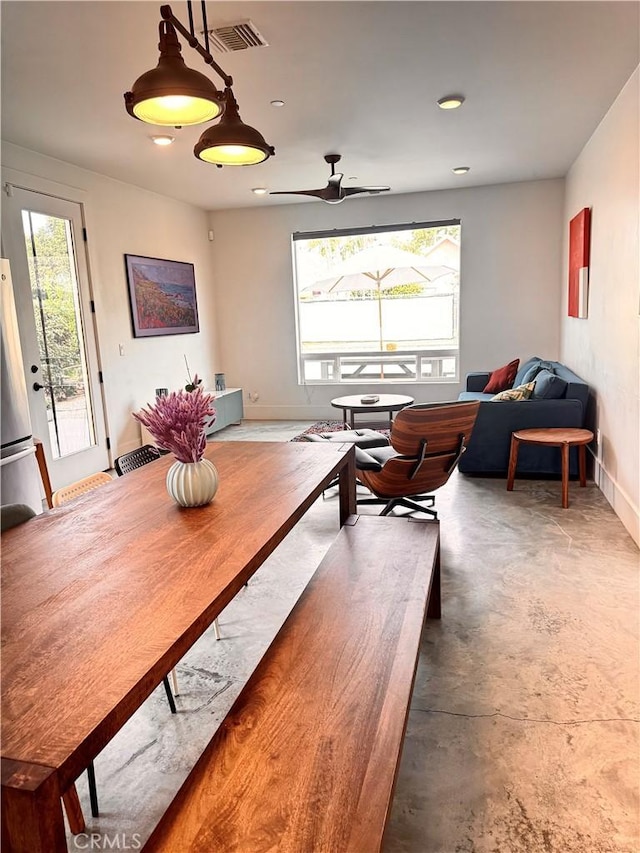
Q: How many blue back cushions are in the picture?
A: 3